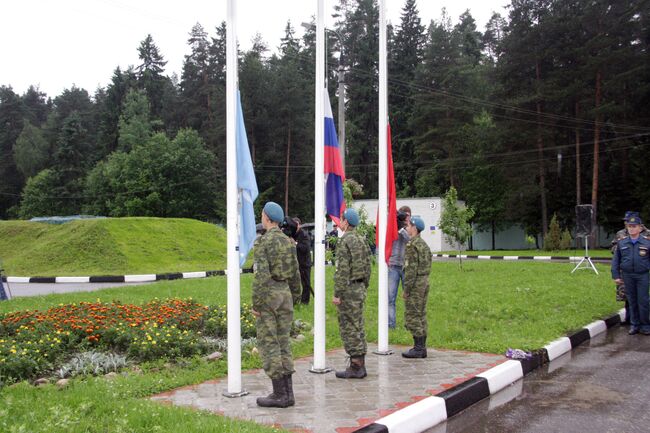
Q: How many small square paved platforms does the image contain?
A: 1